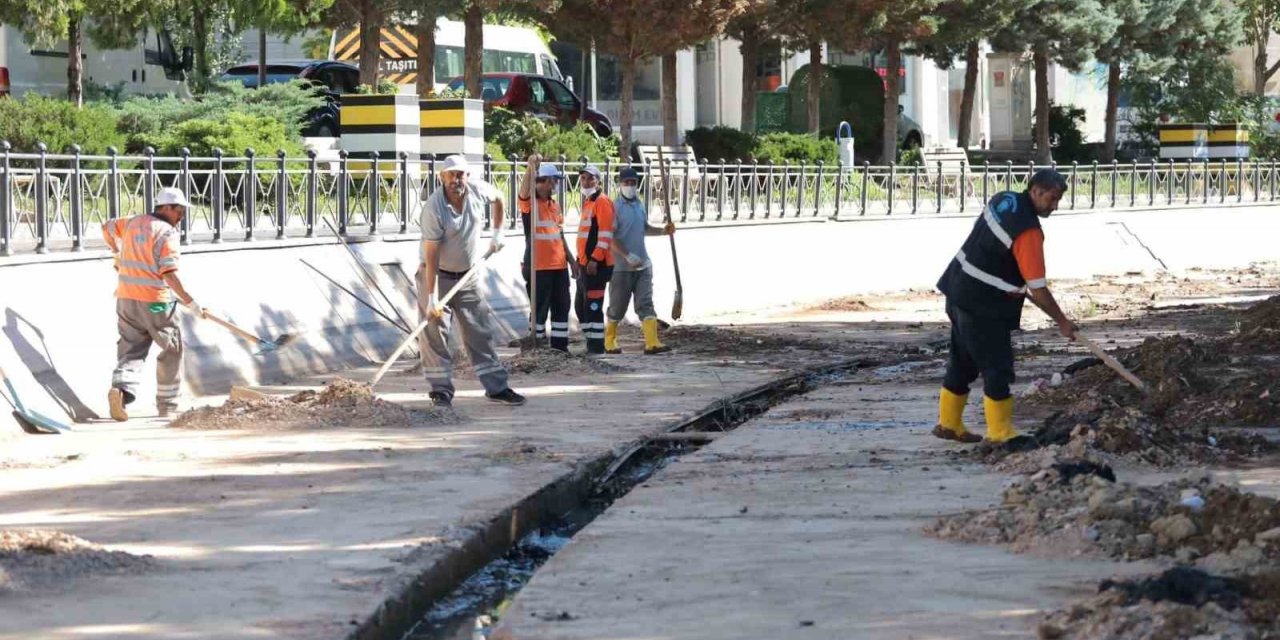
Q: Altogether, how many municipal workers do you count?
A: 6